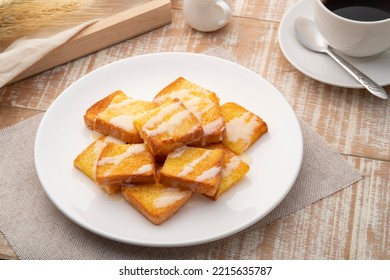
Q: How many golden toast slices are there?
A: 9